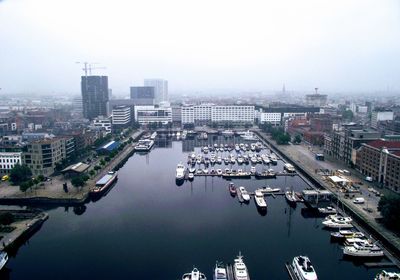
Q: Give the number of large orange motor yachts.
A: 0